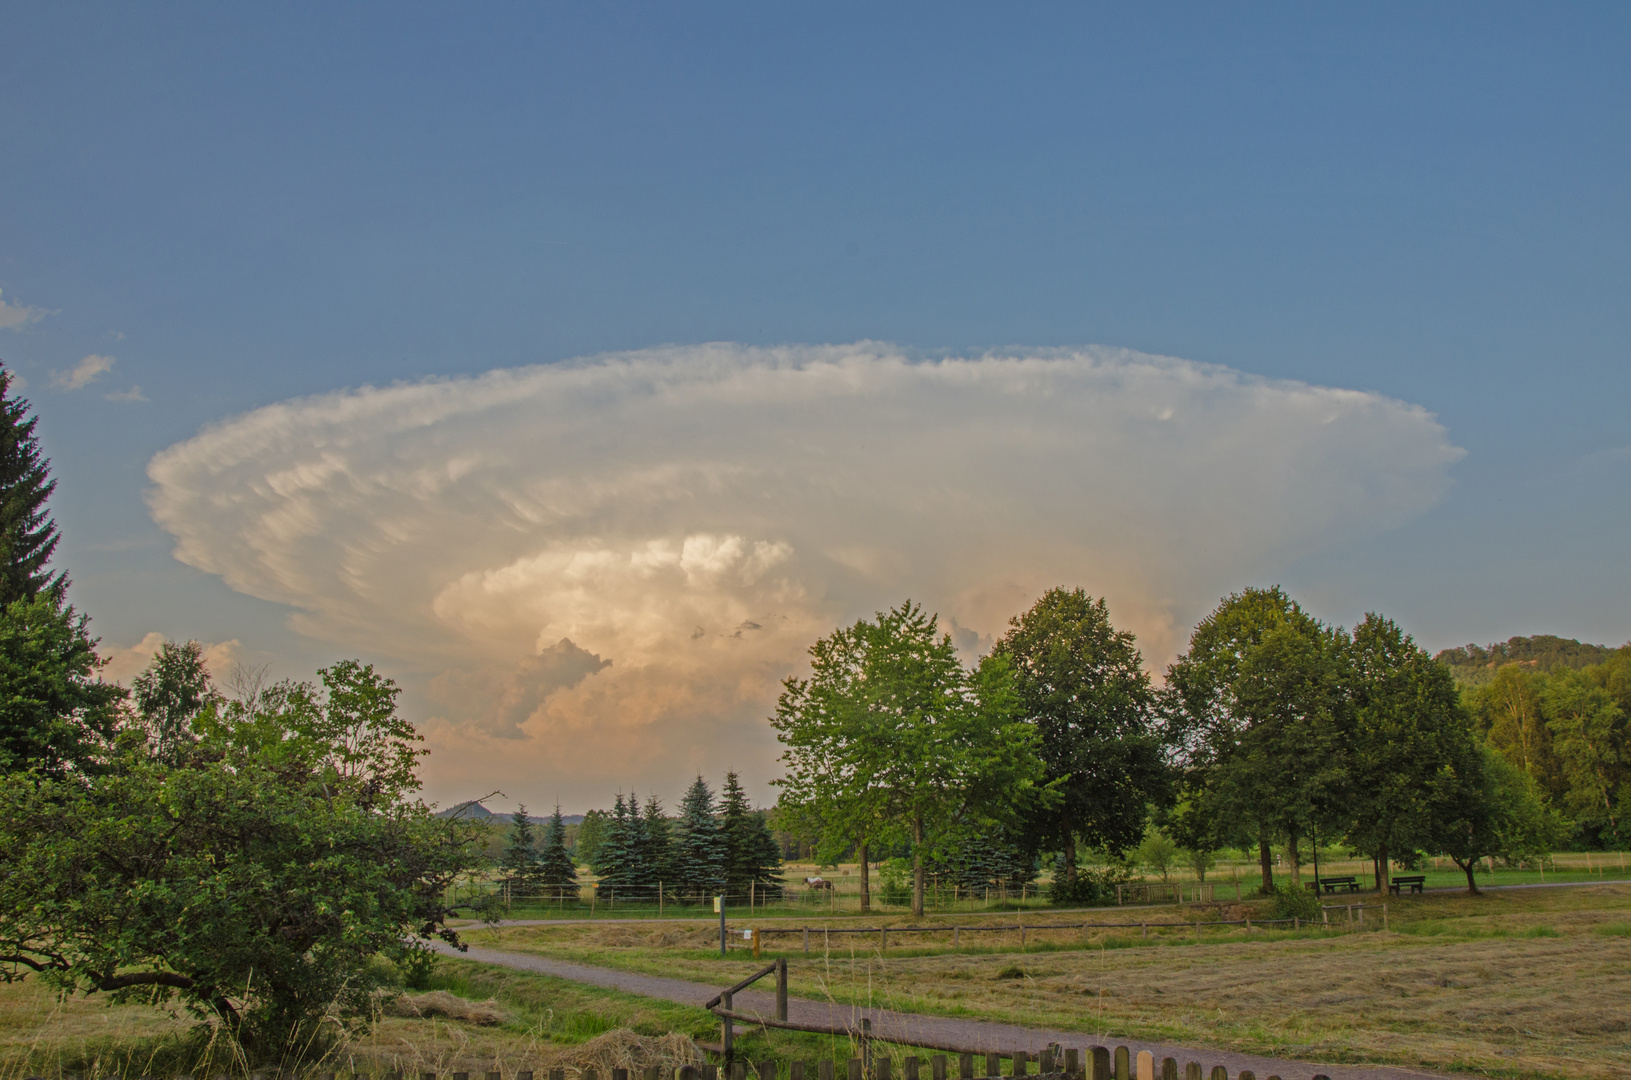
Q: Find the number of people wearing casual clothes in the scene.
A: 0